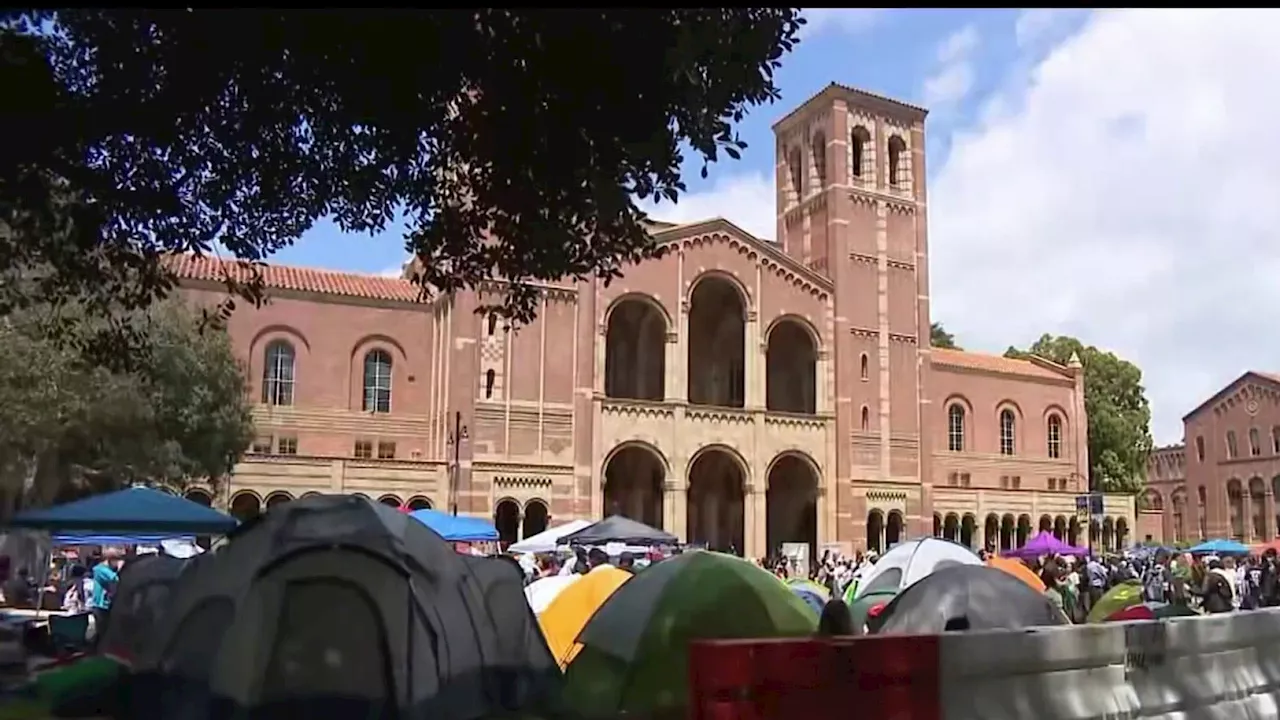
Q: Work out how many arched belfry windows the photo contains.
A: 4